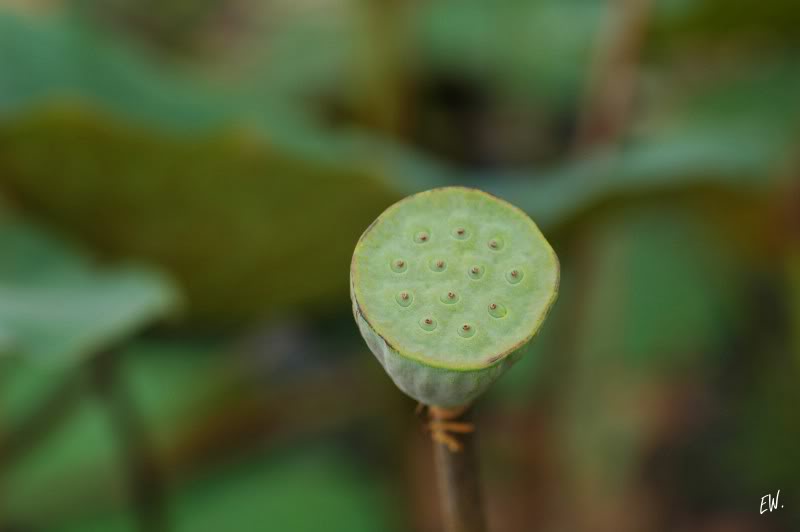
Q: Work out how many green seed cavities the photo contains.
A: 12